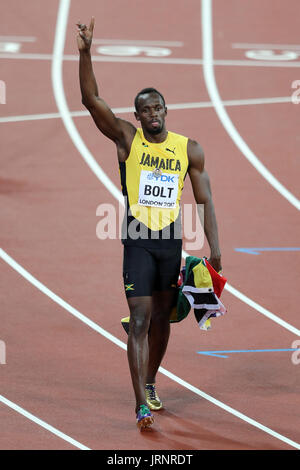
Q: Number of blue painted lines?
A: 2